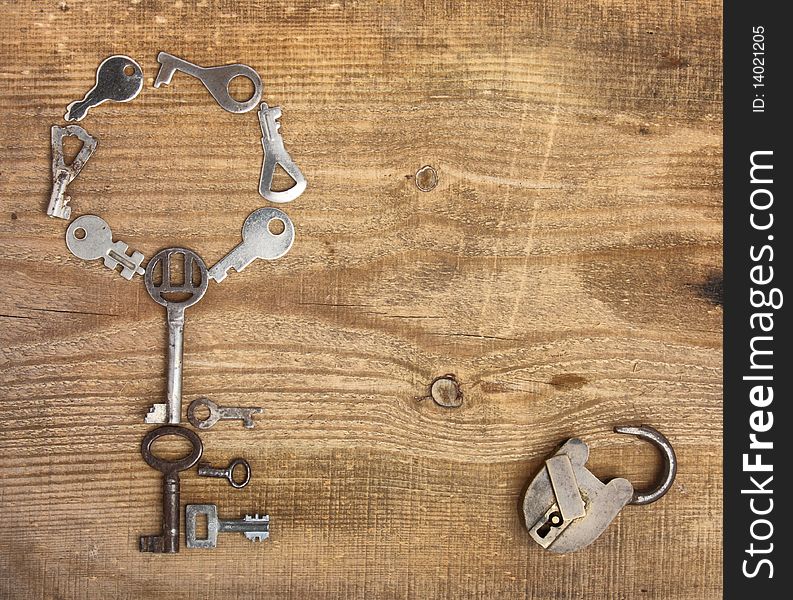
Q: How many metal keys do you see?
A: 11